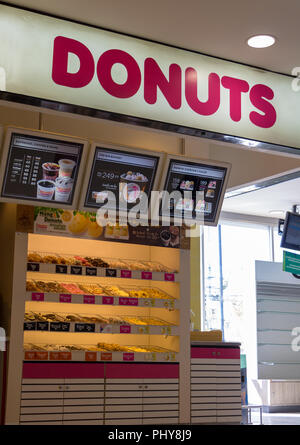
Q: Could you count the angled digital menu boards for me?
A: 3